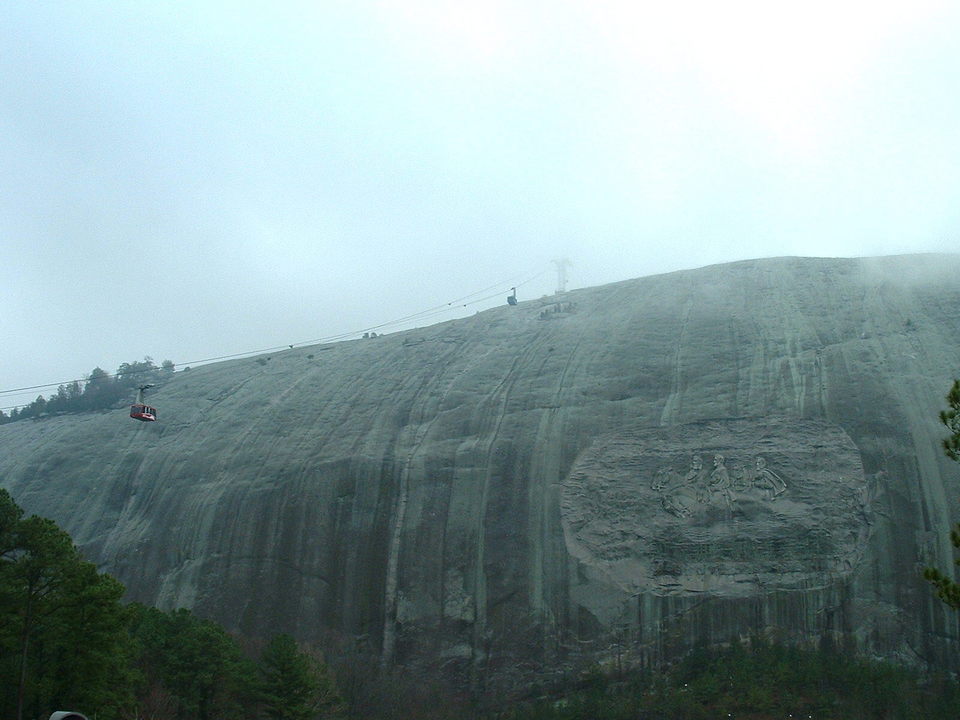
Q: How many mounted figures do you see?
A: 3